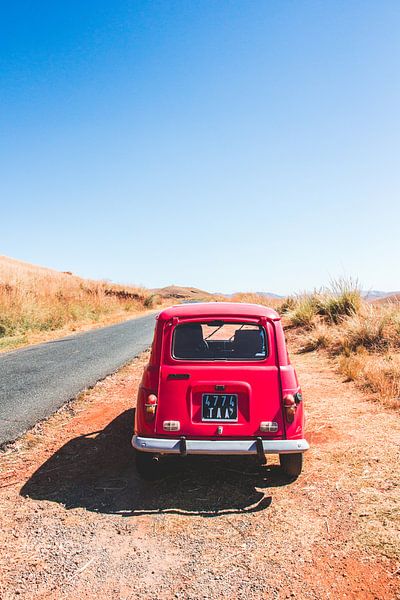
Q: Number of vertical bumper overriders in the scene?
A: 2